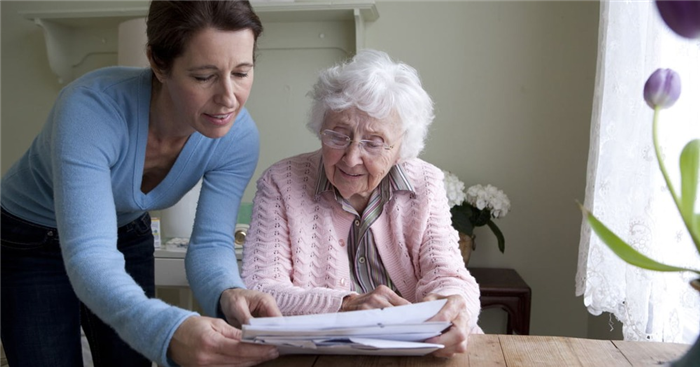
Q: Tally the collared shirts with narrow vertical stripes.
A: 1